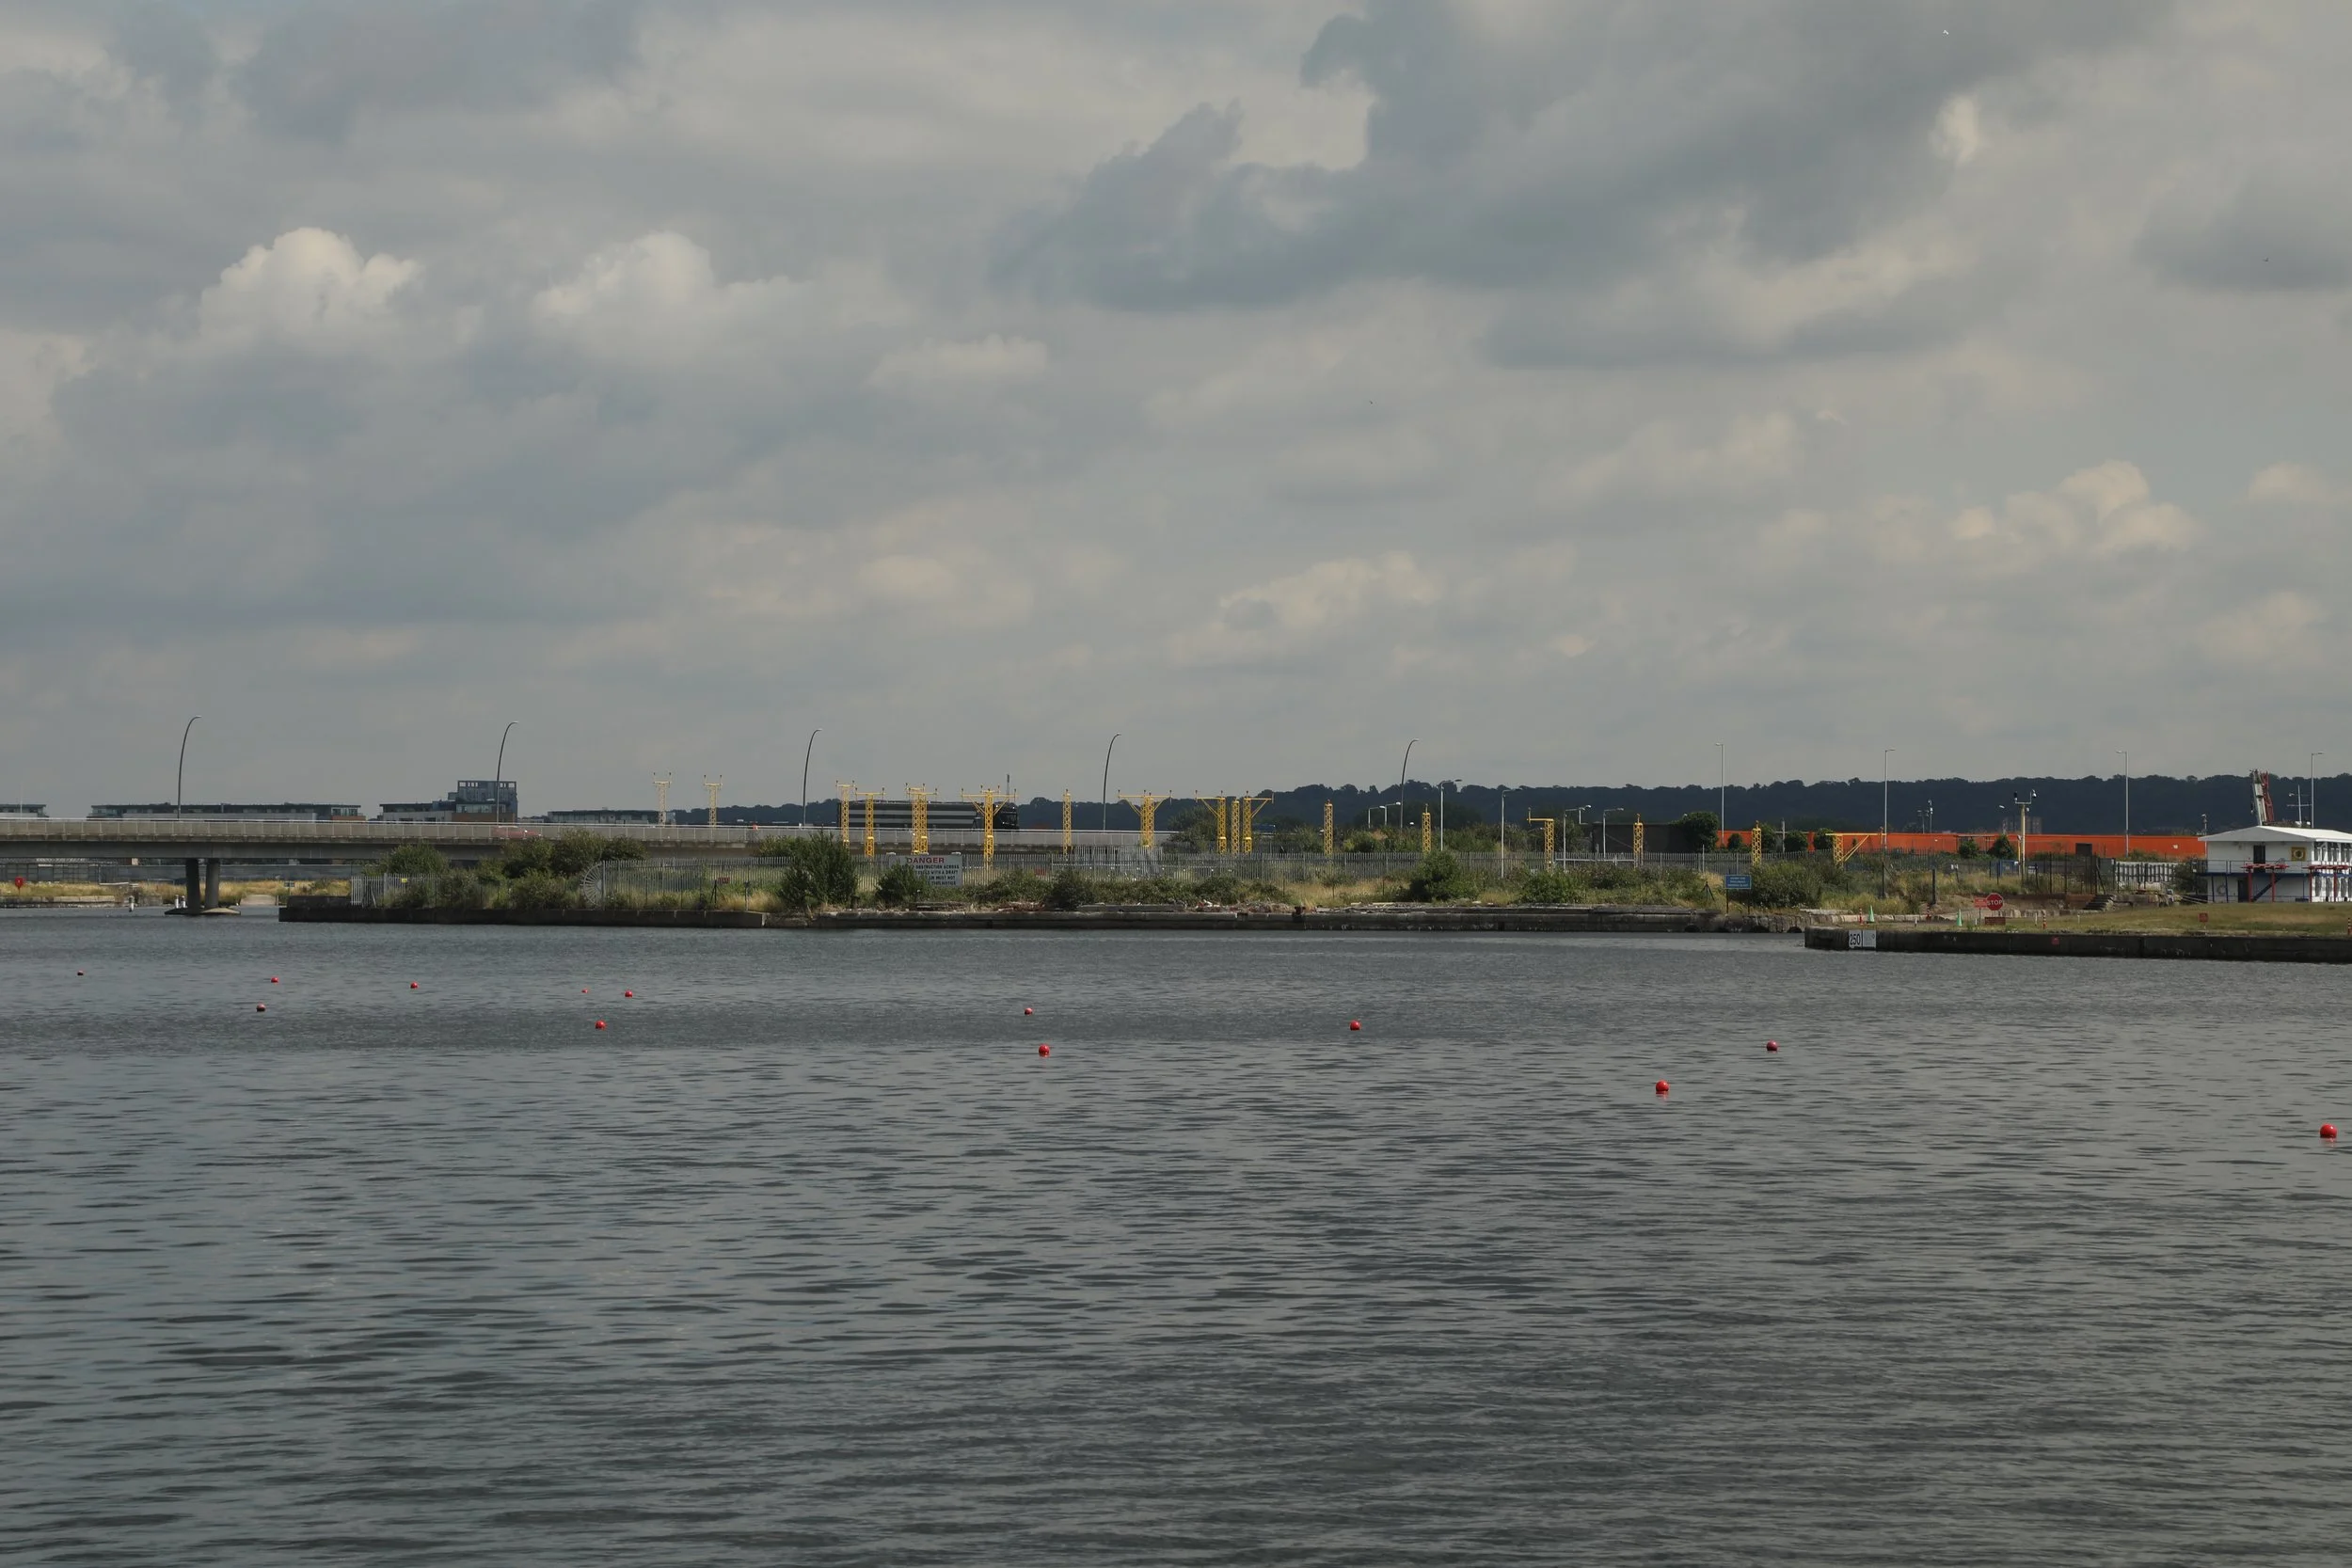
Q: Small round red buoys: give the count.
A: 13